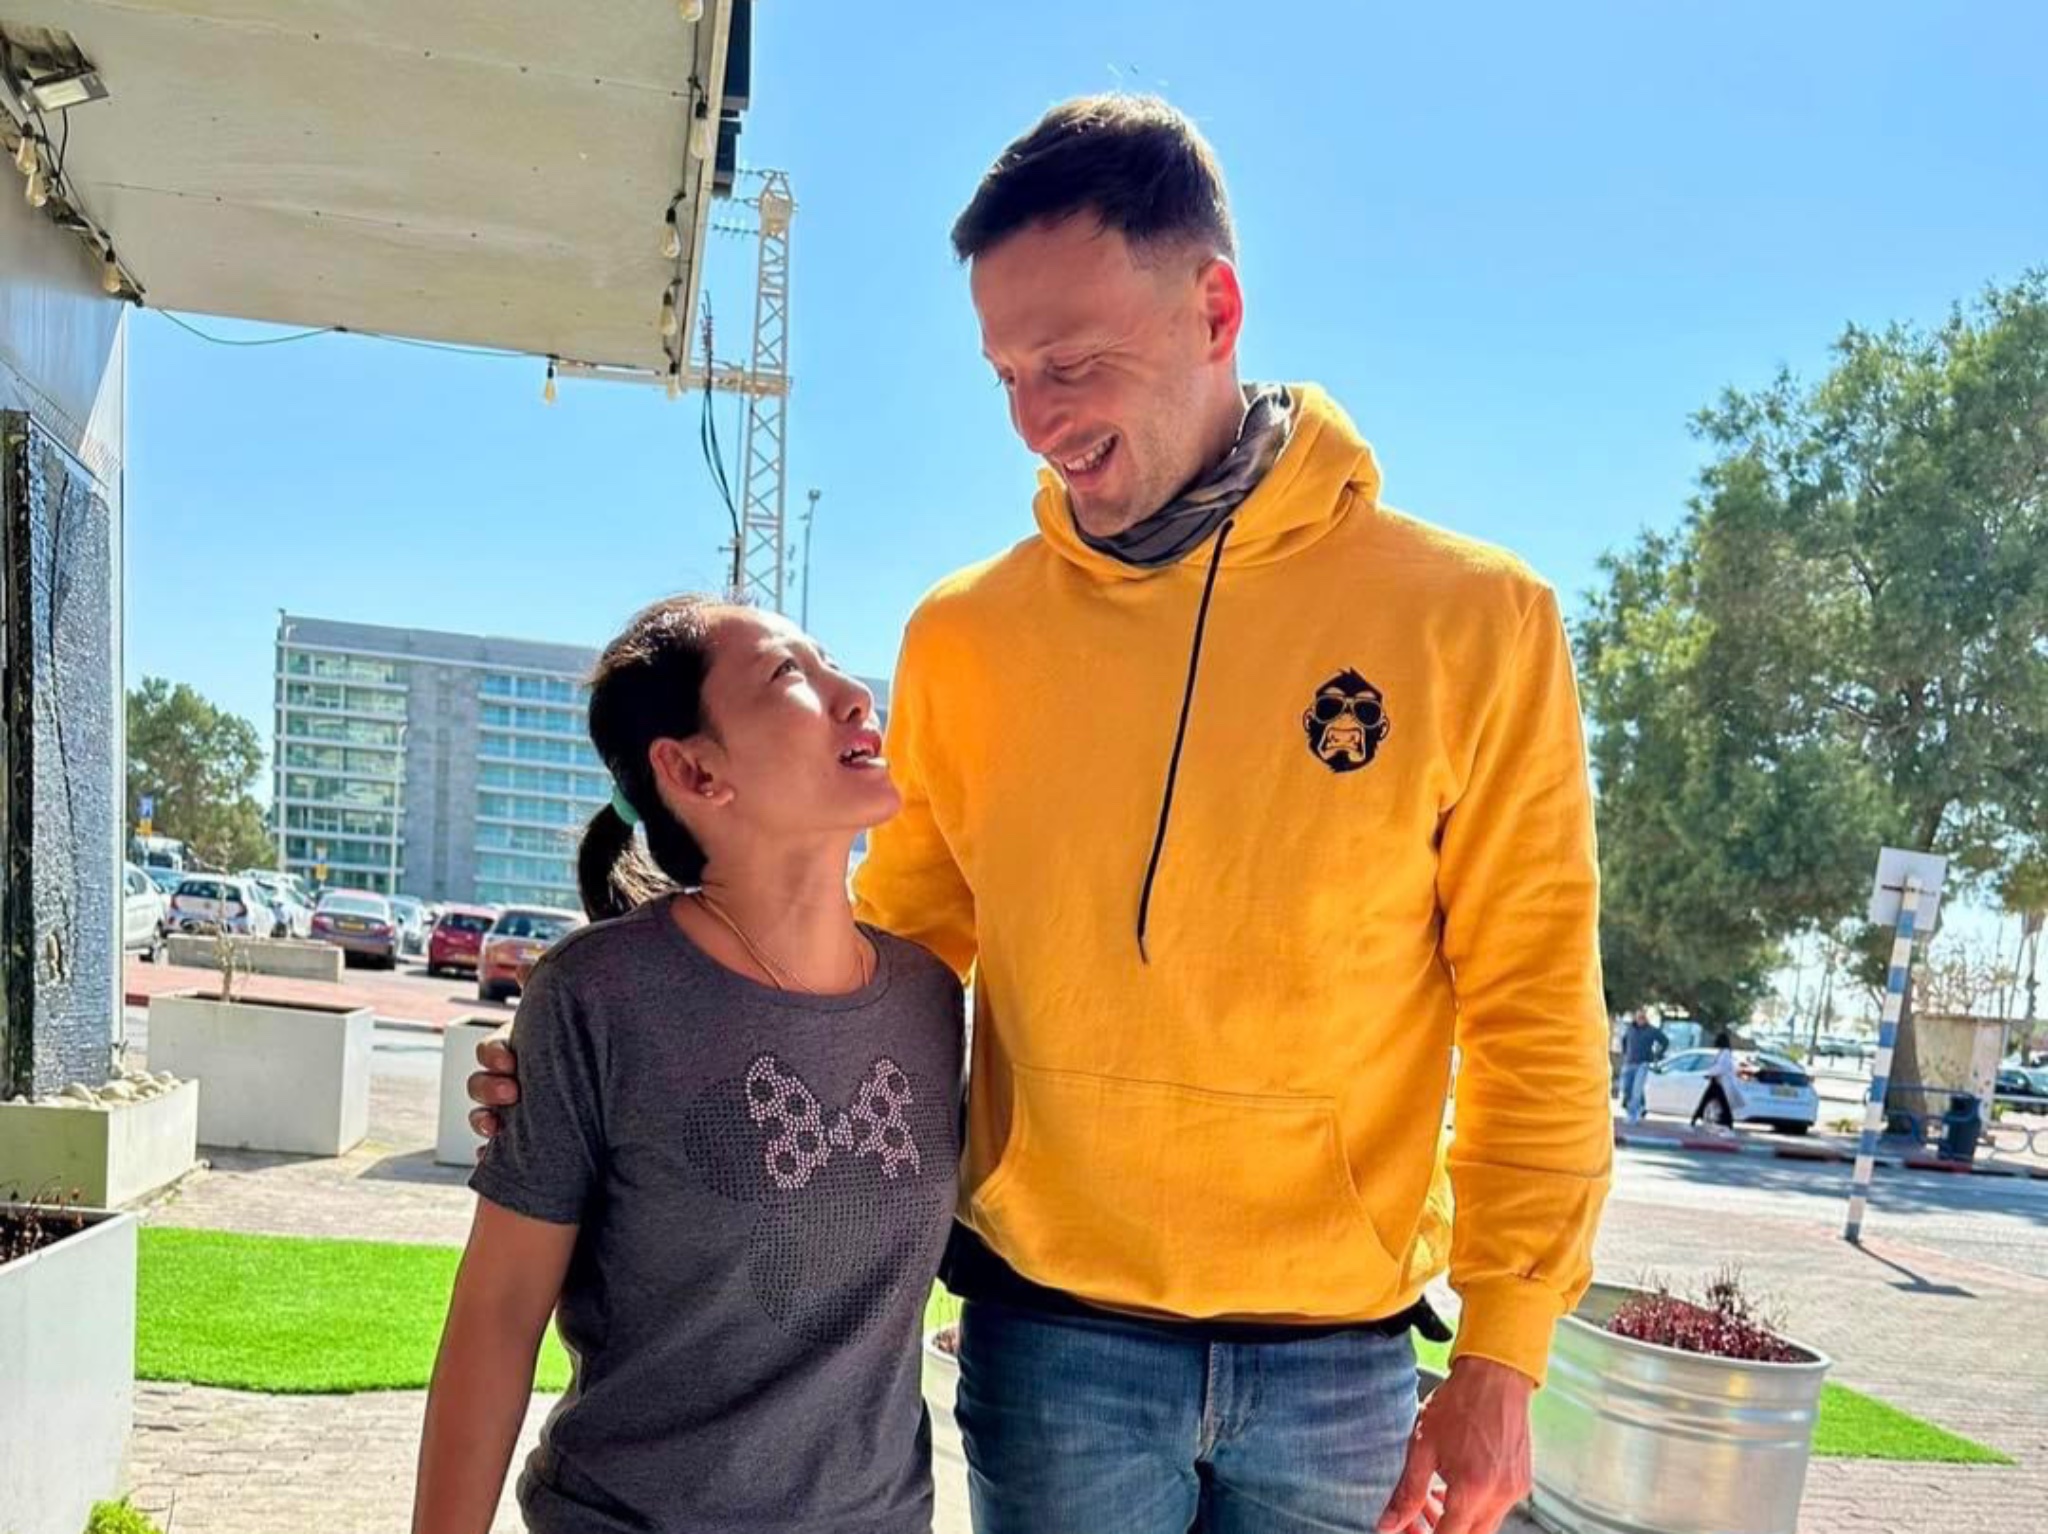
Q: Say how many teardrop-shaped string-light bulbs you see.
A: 9